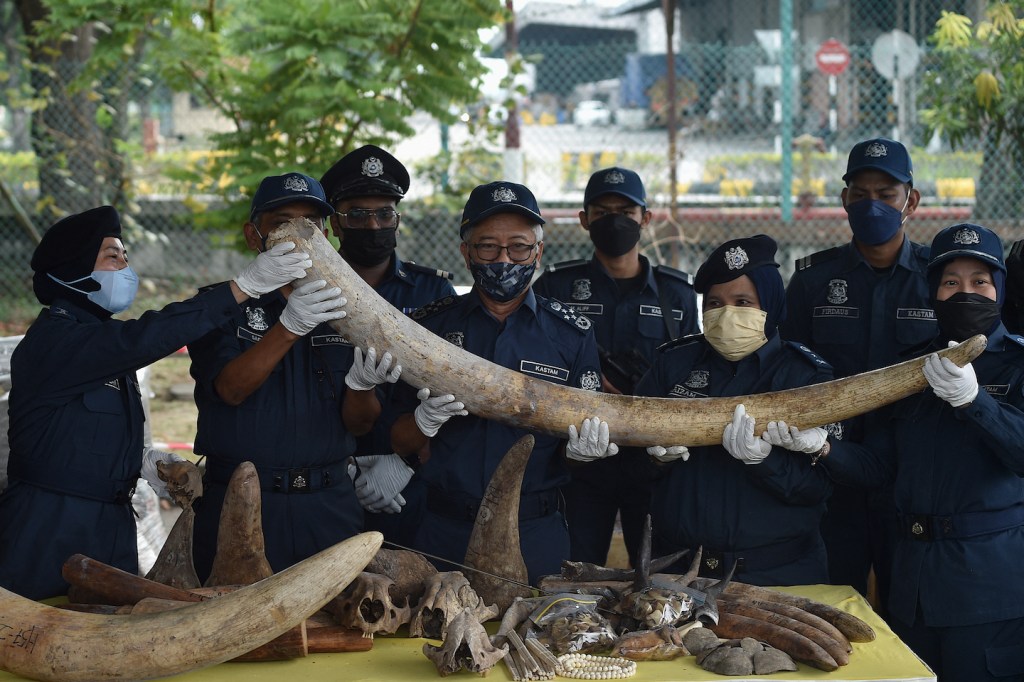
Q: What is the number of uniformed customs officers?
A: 8